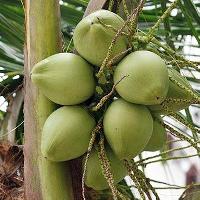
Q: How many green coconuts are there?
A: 8